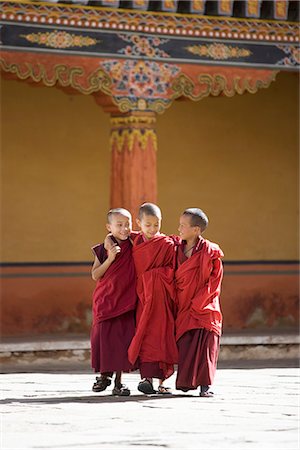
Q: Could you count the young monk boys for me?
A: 3